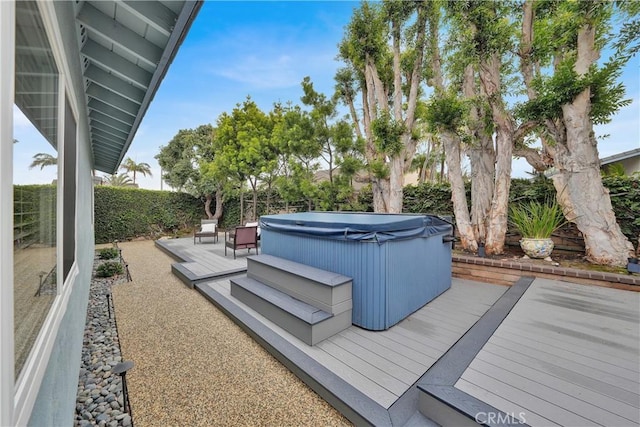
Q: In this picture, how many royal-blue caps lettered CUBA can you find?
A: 0